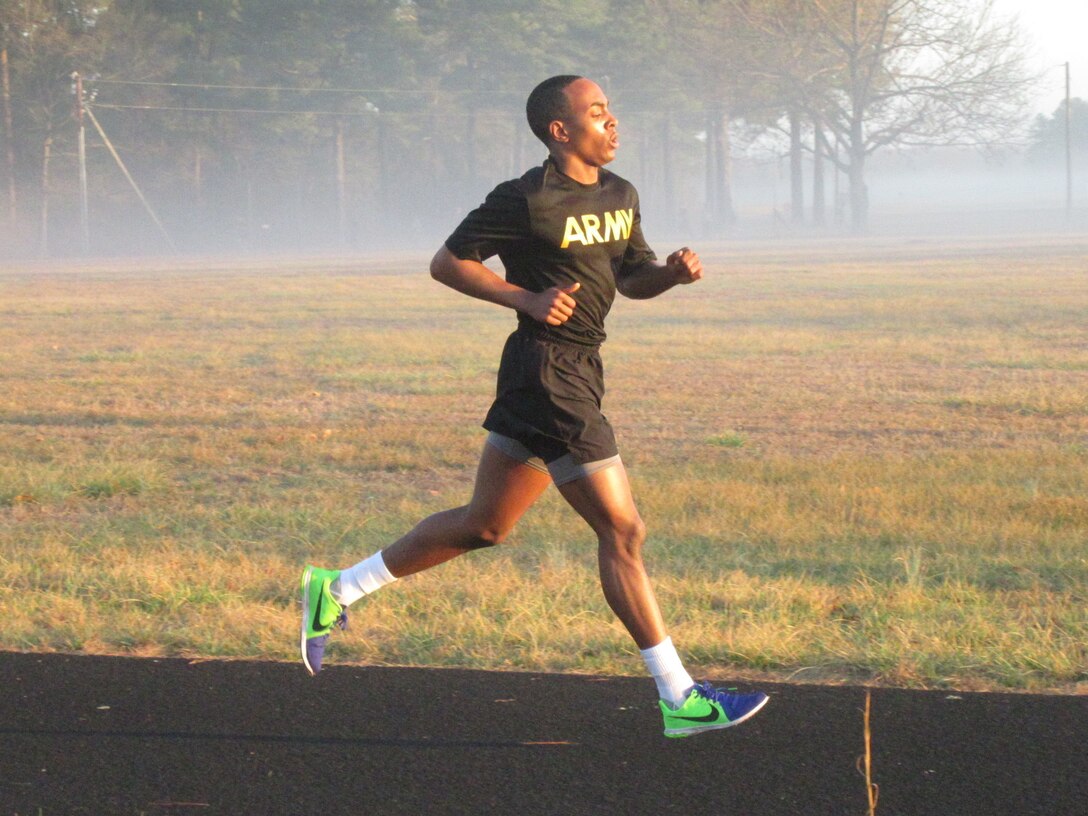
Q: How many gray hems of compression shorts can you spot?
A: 2